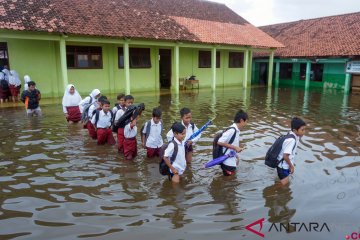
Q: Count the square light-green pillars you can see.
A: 6